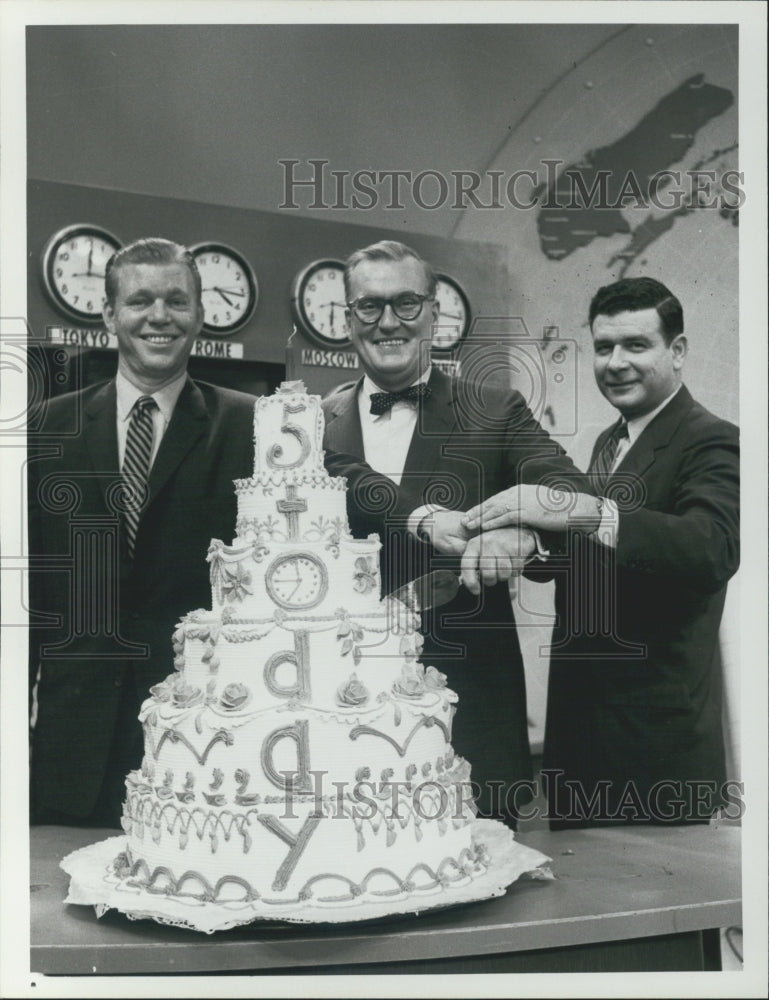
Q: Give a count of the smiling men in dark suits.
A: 3